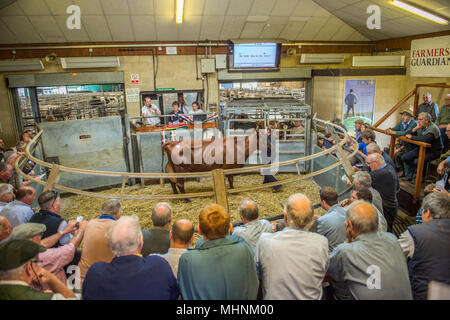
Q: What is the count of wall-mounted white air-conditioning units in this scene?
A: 4